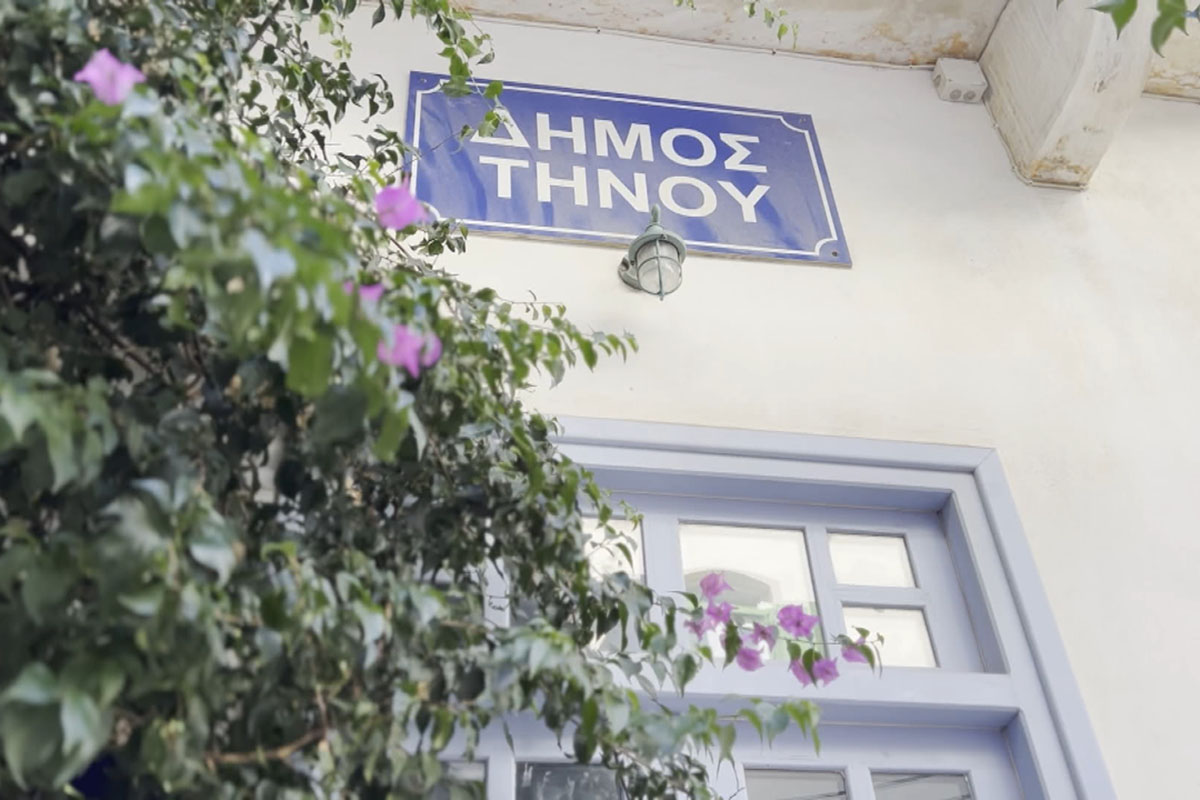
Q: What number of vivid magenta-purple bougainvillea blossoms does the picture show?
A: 13